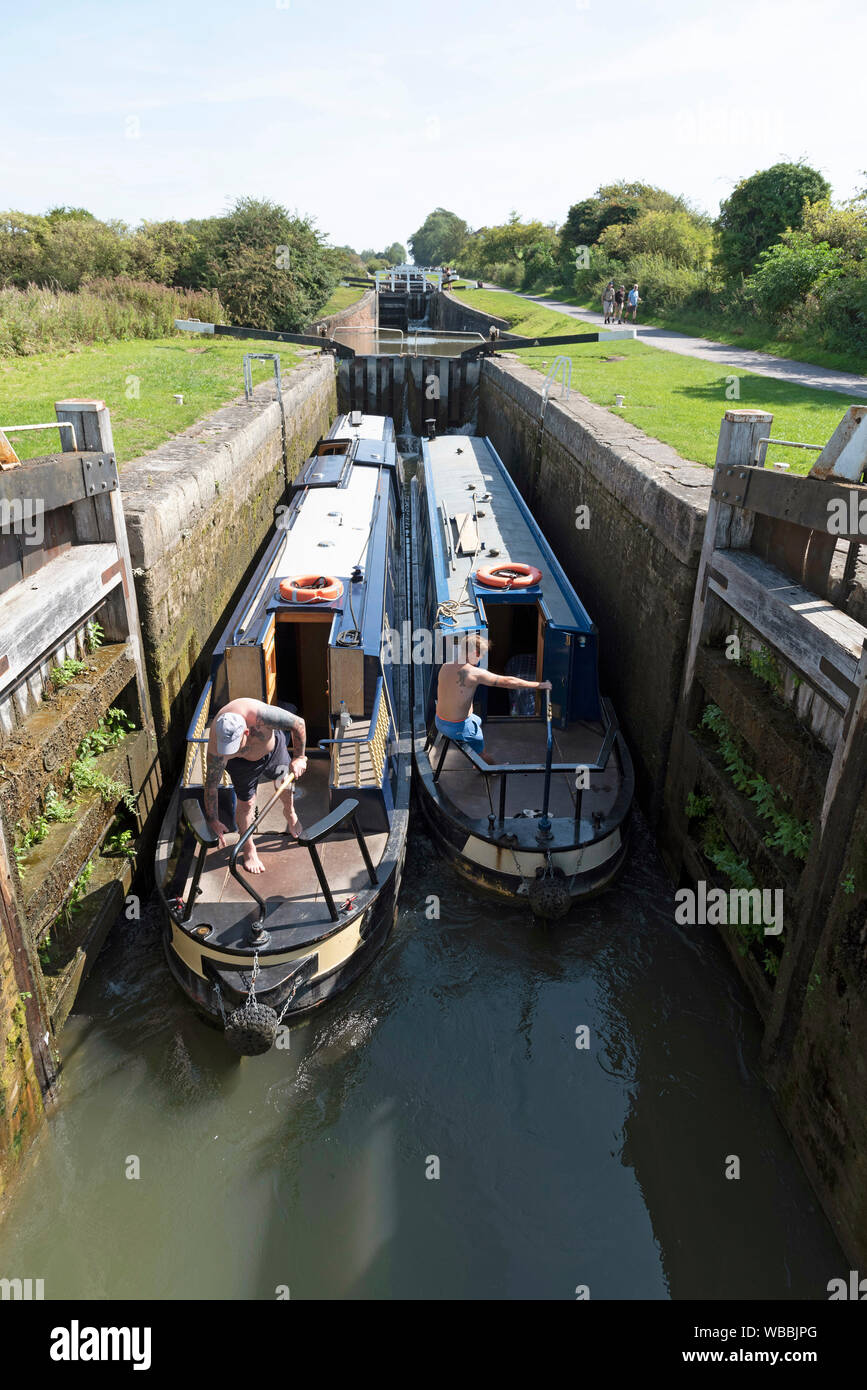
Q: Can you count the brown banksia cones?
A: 0